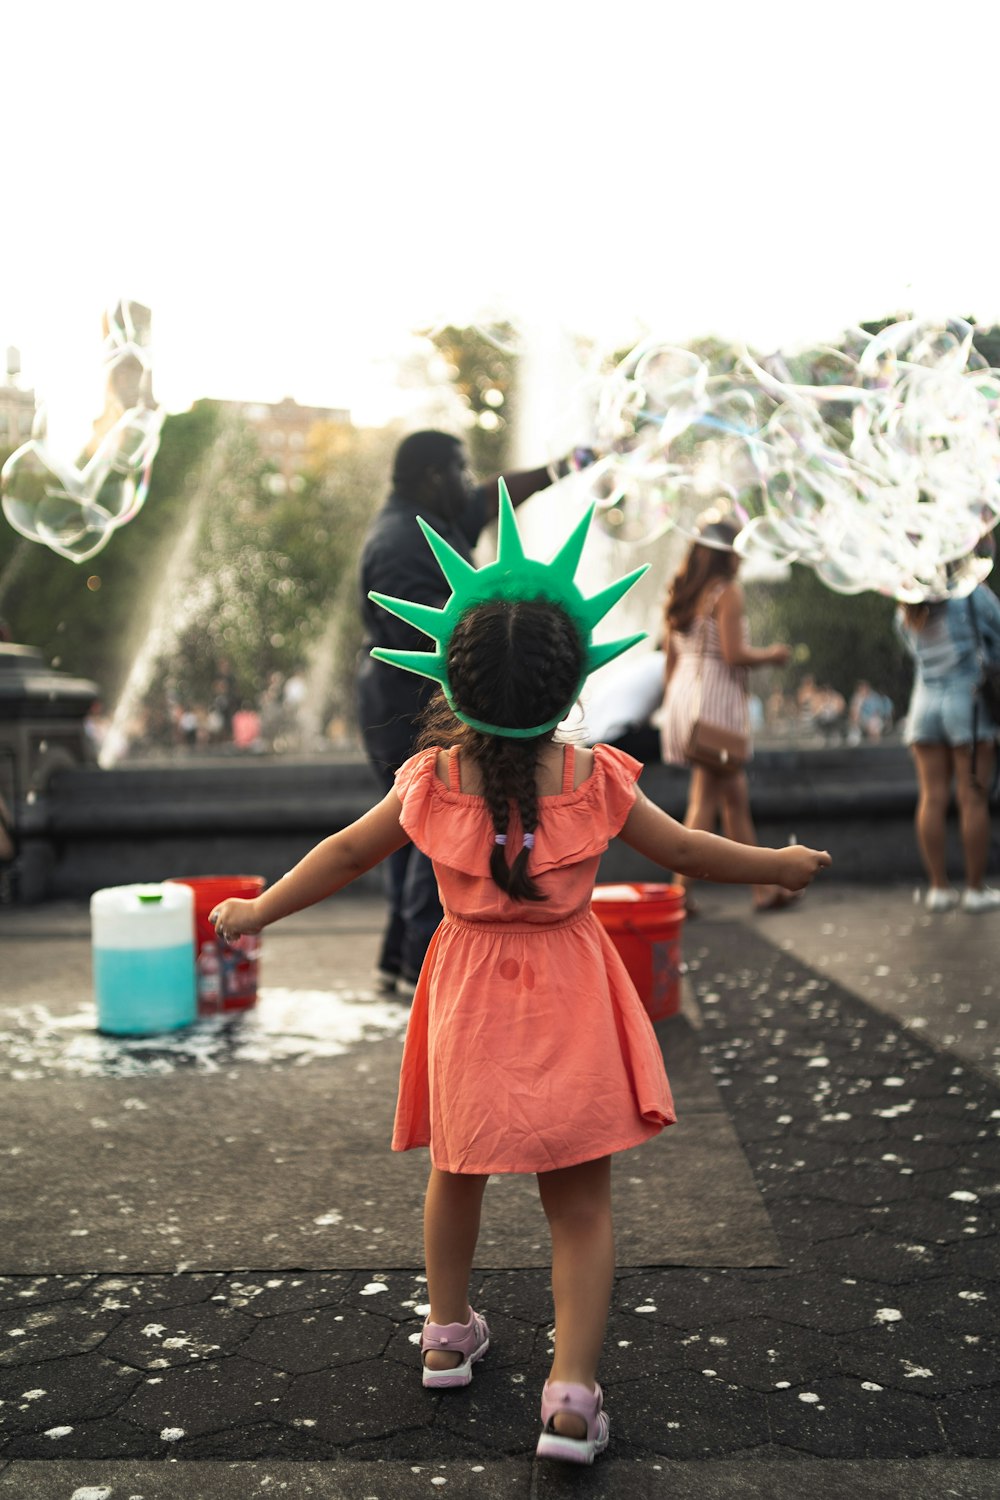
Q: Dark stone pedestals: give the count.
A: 1